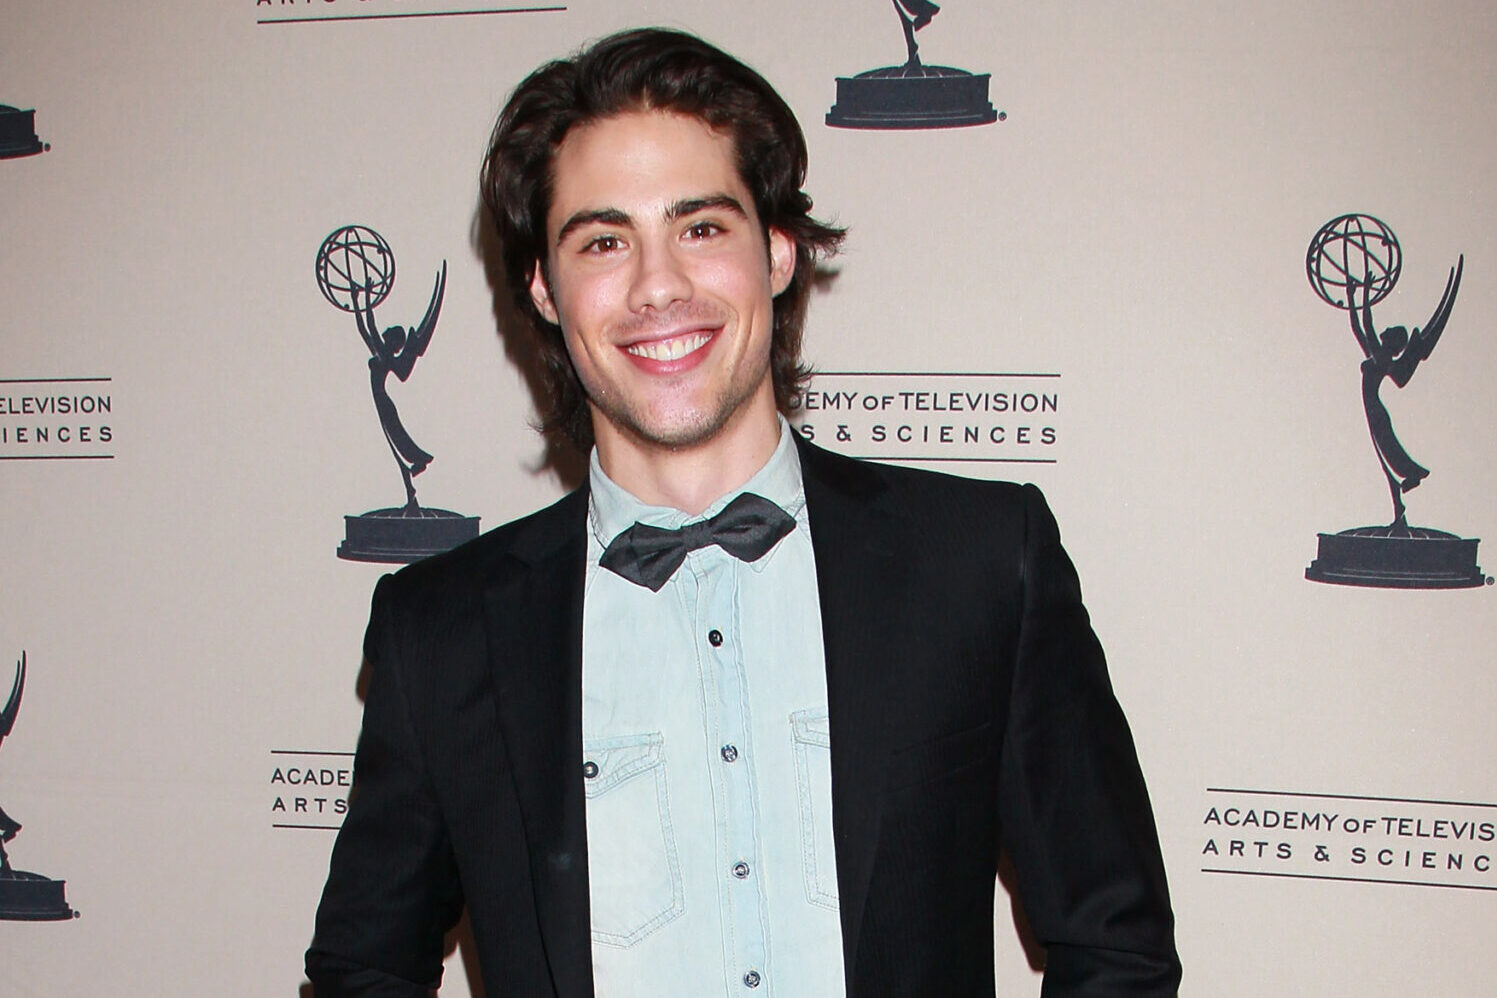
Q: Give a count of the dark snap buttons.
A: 5